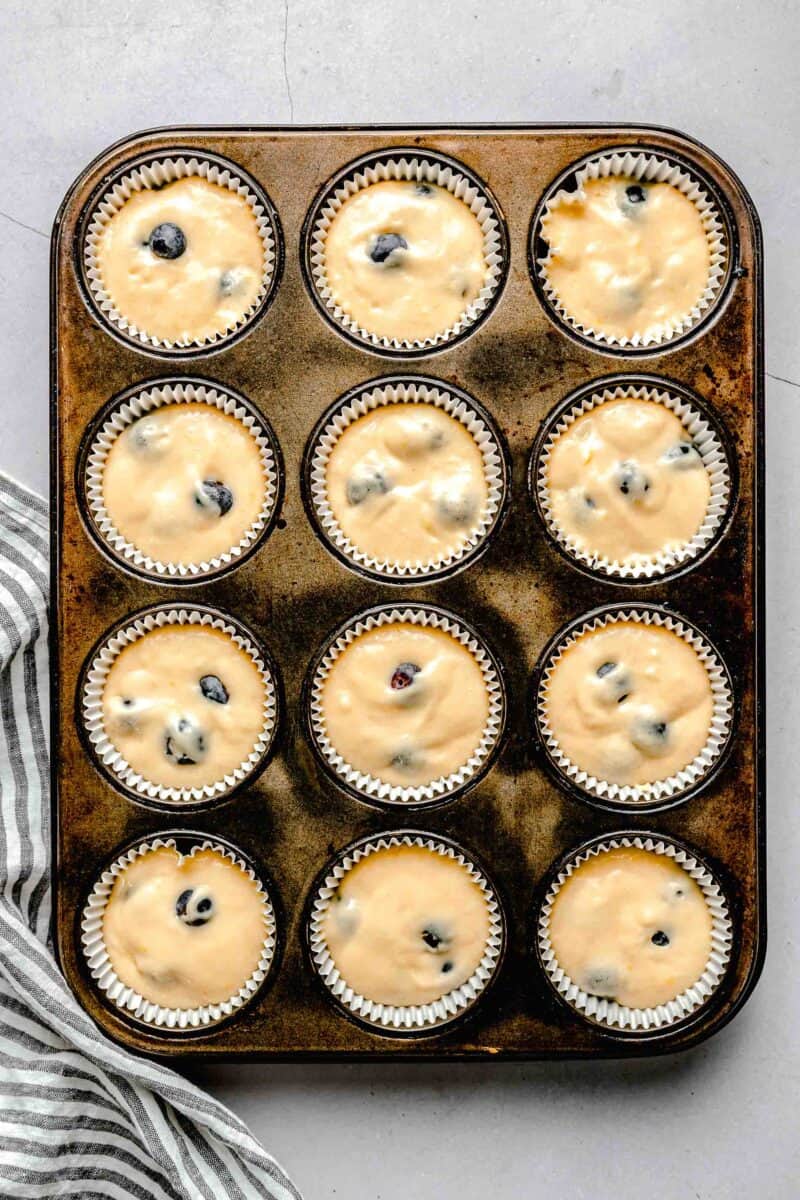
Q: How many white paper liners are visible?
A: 12